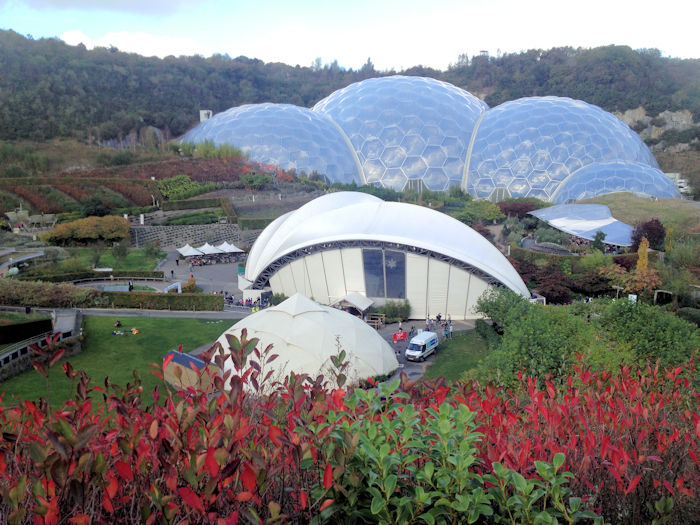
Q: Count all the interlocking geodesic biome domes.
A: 4